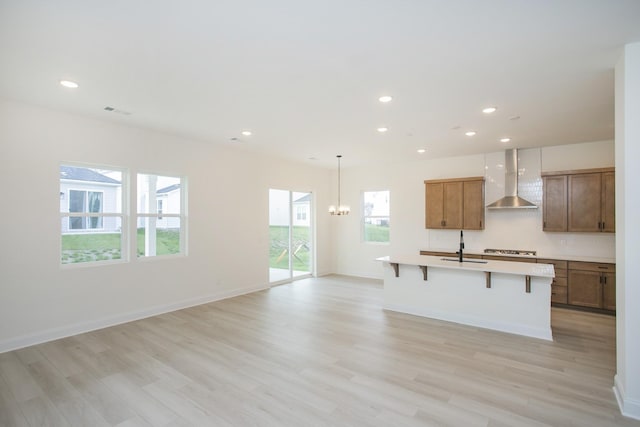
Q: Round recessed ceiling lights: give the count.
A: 8